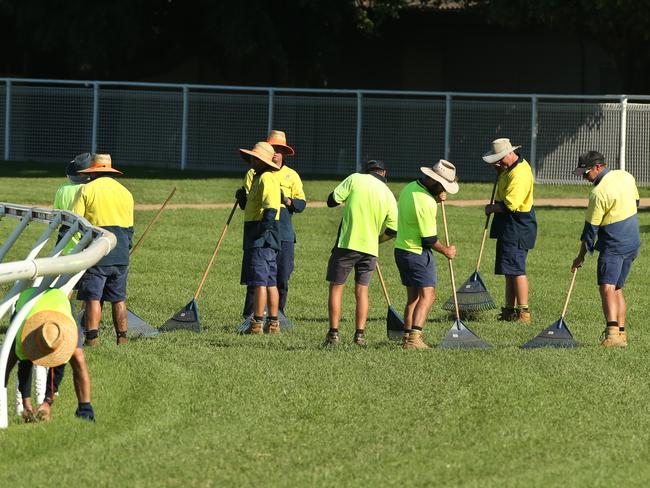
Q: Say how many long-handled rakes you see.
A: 7